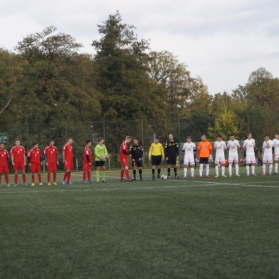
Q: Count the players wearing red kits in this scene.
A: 7